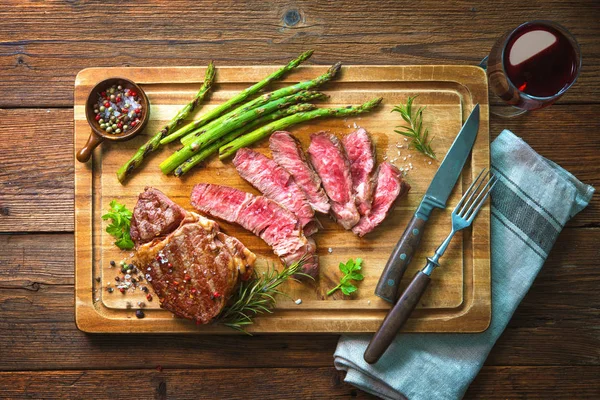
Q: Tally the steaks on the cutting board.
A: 2